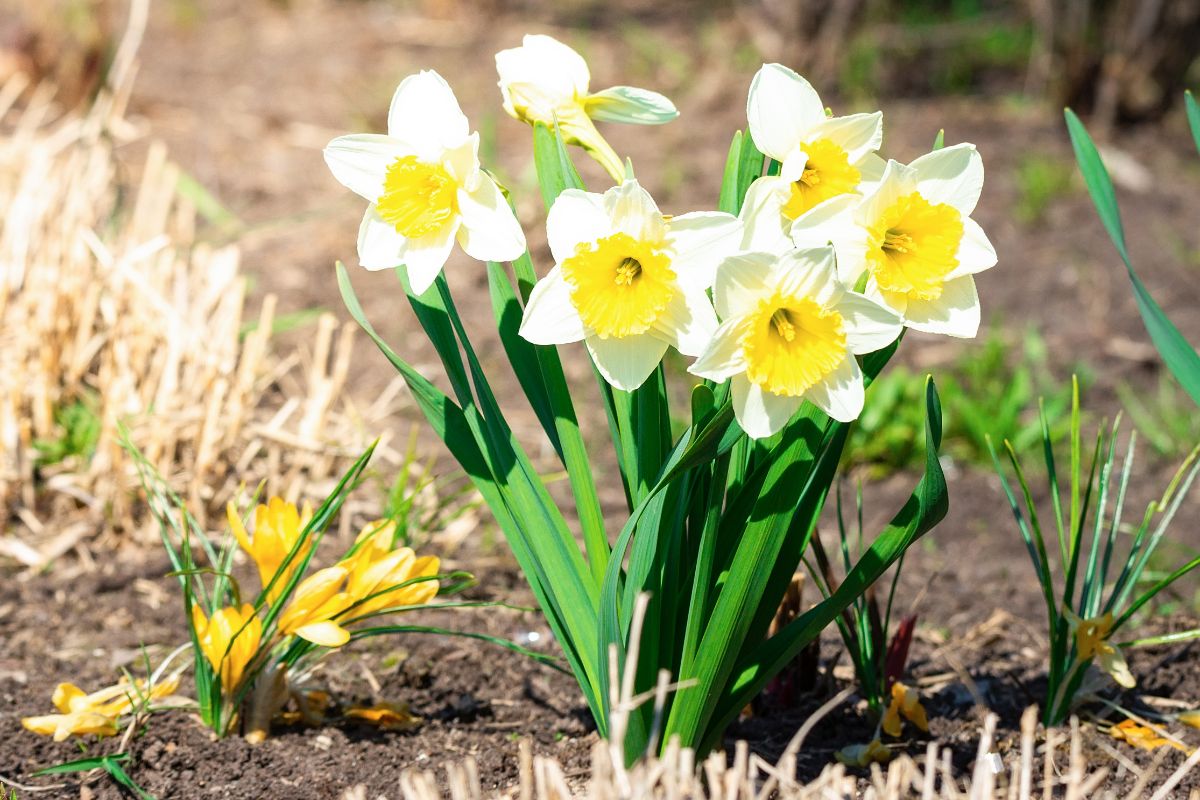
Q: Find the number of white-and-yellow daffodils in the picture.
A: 6